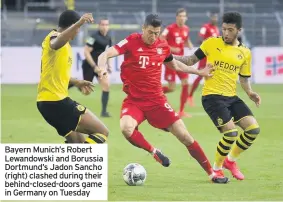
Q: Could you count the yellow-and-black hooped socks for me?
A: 3